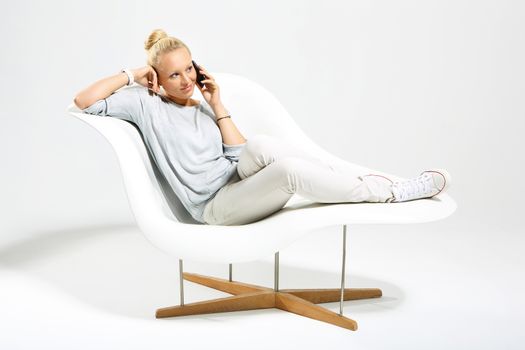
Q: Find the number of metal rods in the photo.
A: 4